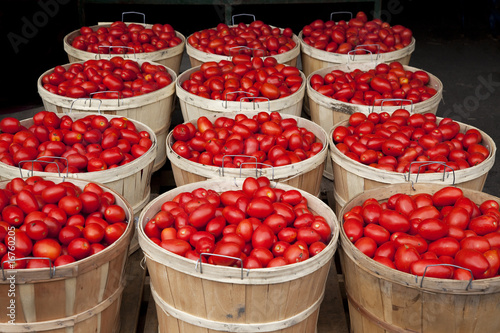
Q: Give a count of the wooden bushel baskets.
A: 12